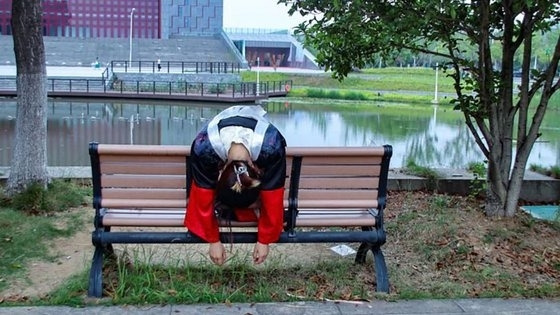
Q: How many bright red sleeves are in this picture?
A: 2